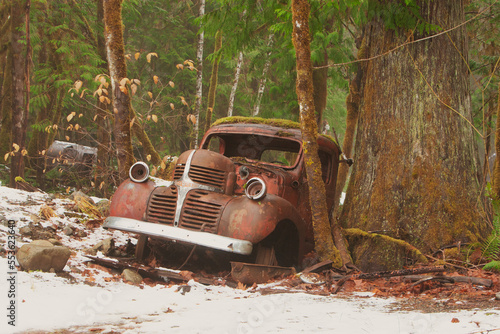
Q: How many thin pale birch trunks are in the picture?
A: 3